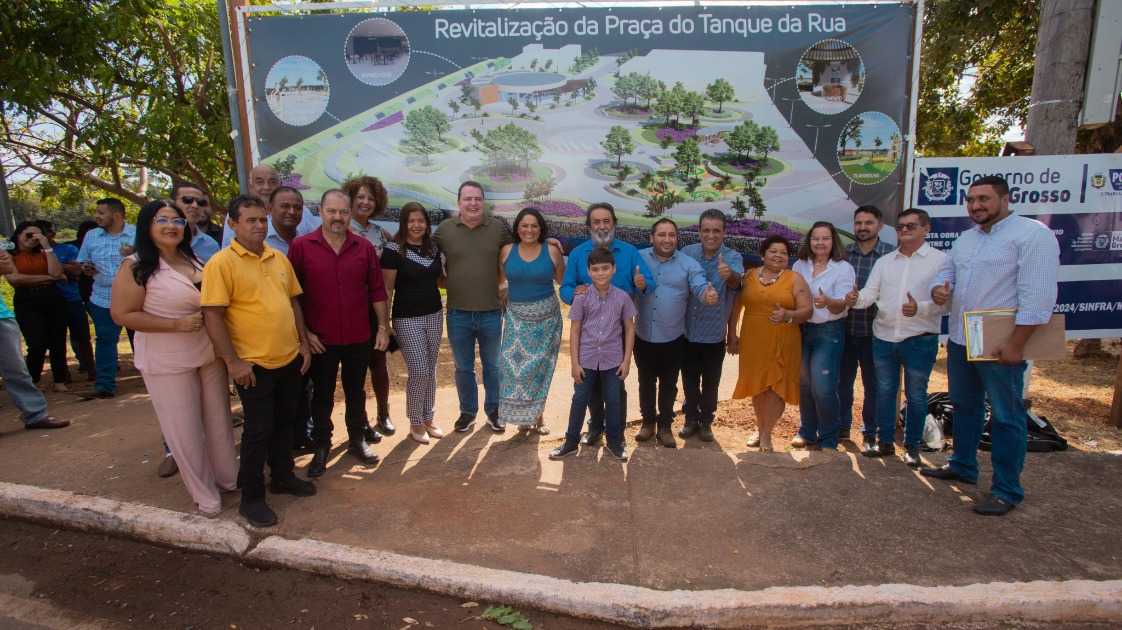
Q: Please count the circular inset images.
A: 4